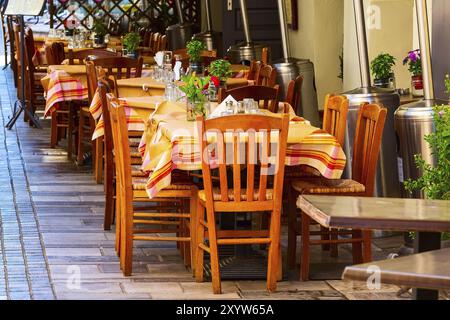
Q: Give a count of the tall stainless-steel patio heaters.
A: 6